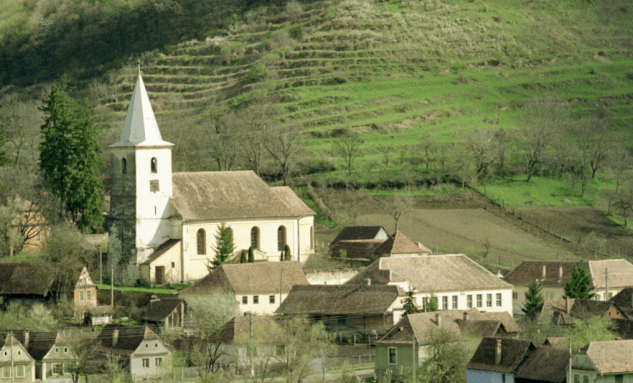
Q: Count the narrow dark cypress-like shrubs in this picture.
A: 3